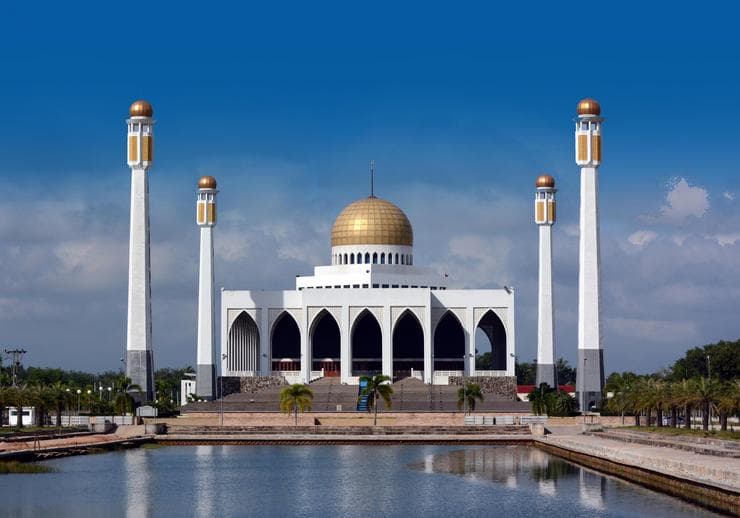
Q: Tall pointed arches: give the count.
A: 7